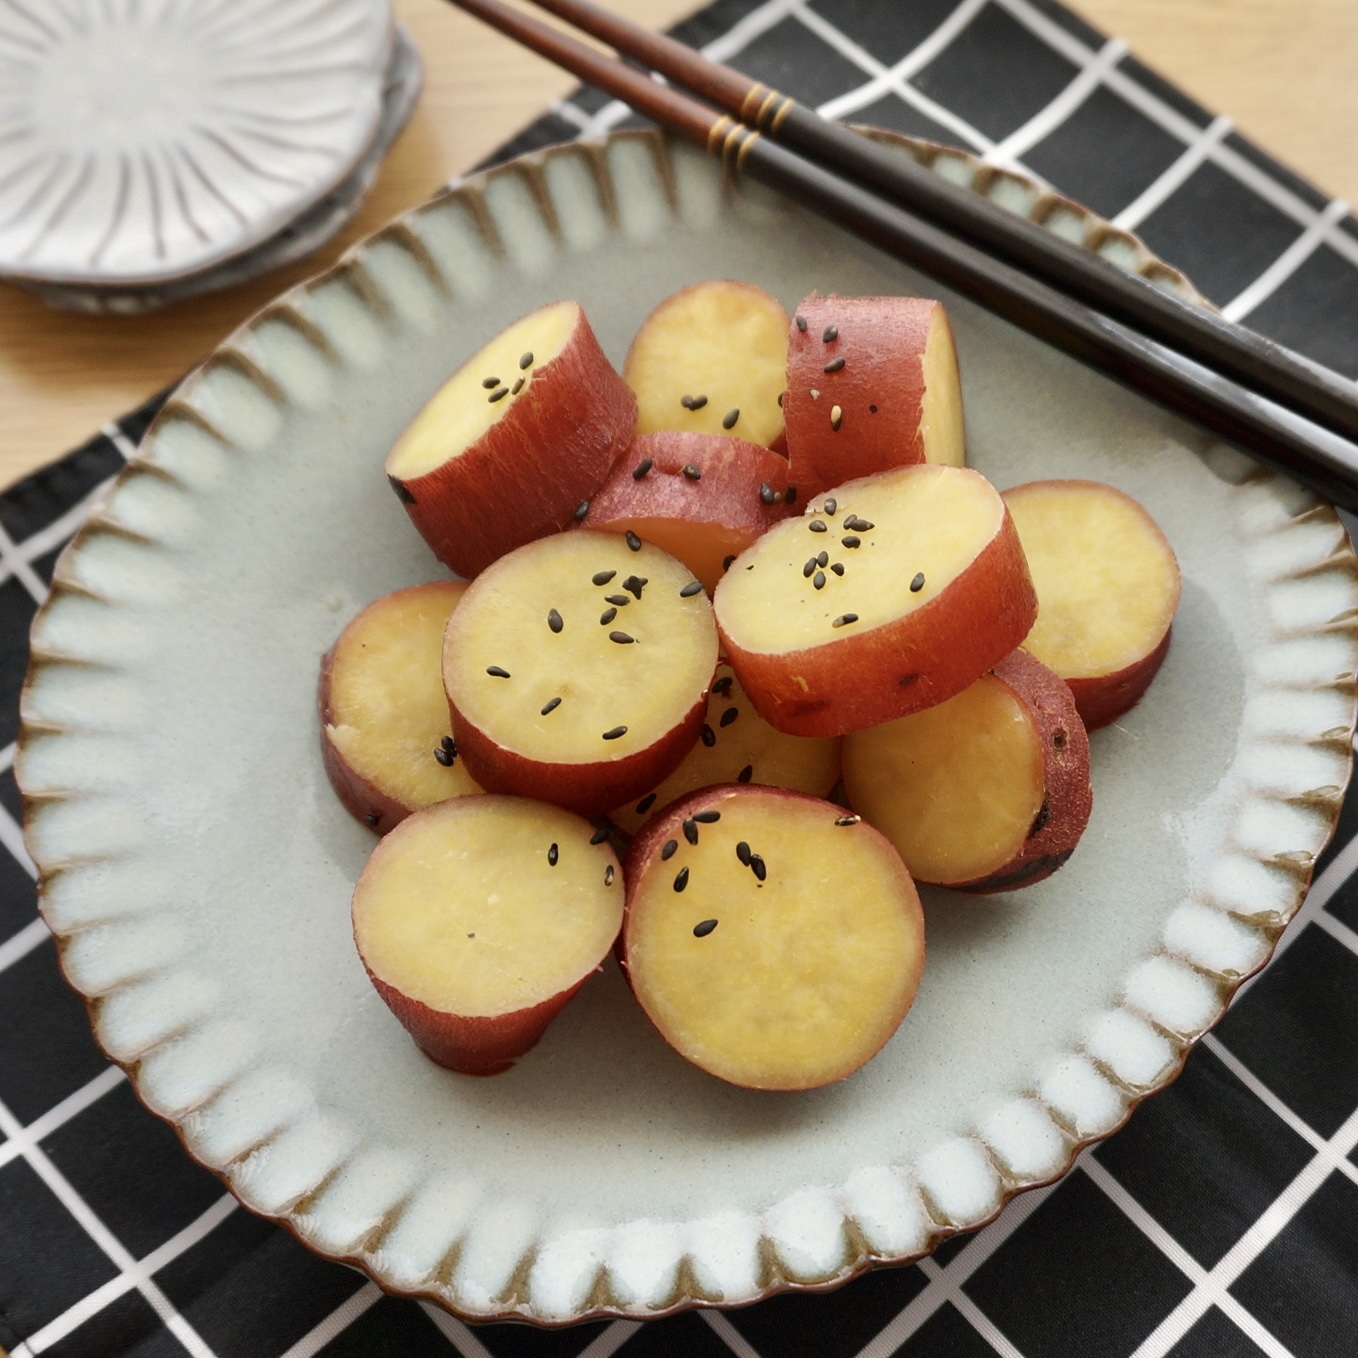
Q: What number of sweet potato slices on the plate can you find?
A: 12